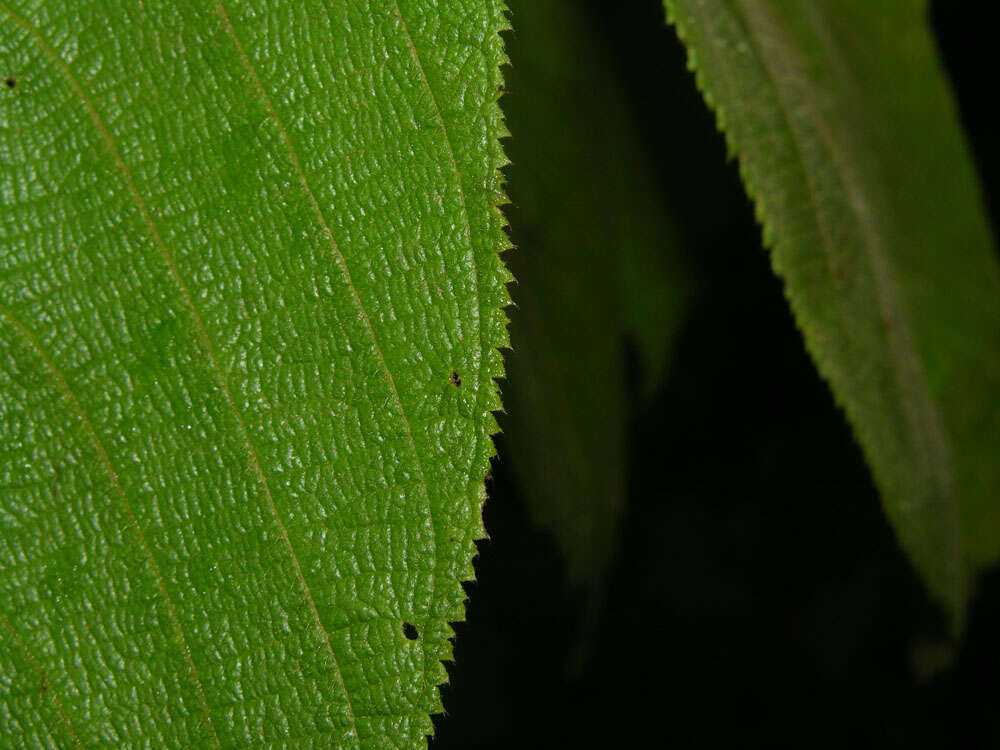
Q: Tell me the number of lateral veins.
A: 5